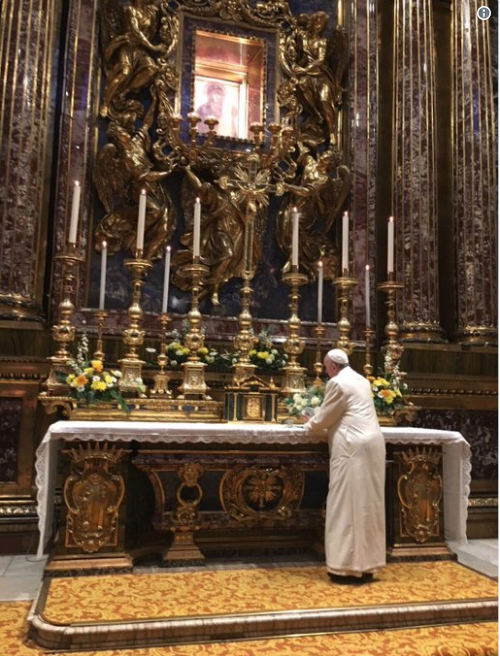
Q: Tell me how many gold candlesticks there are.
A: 10